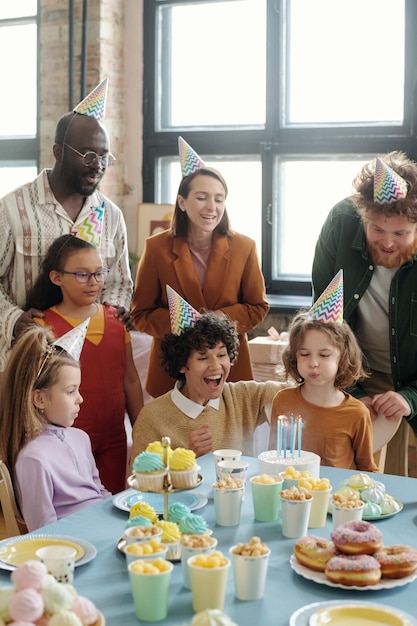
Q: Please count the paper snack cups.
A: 12